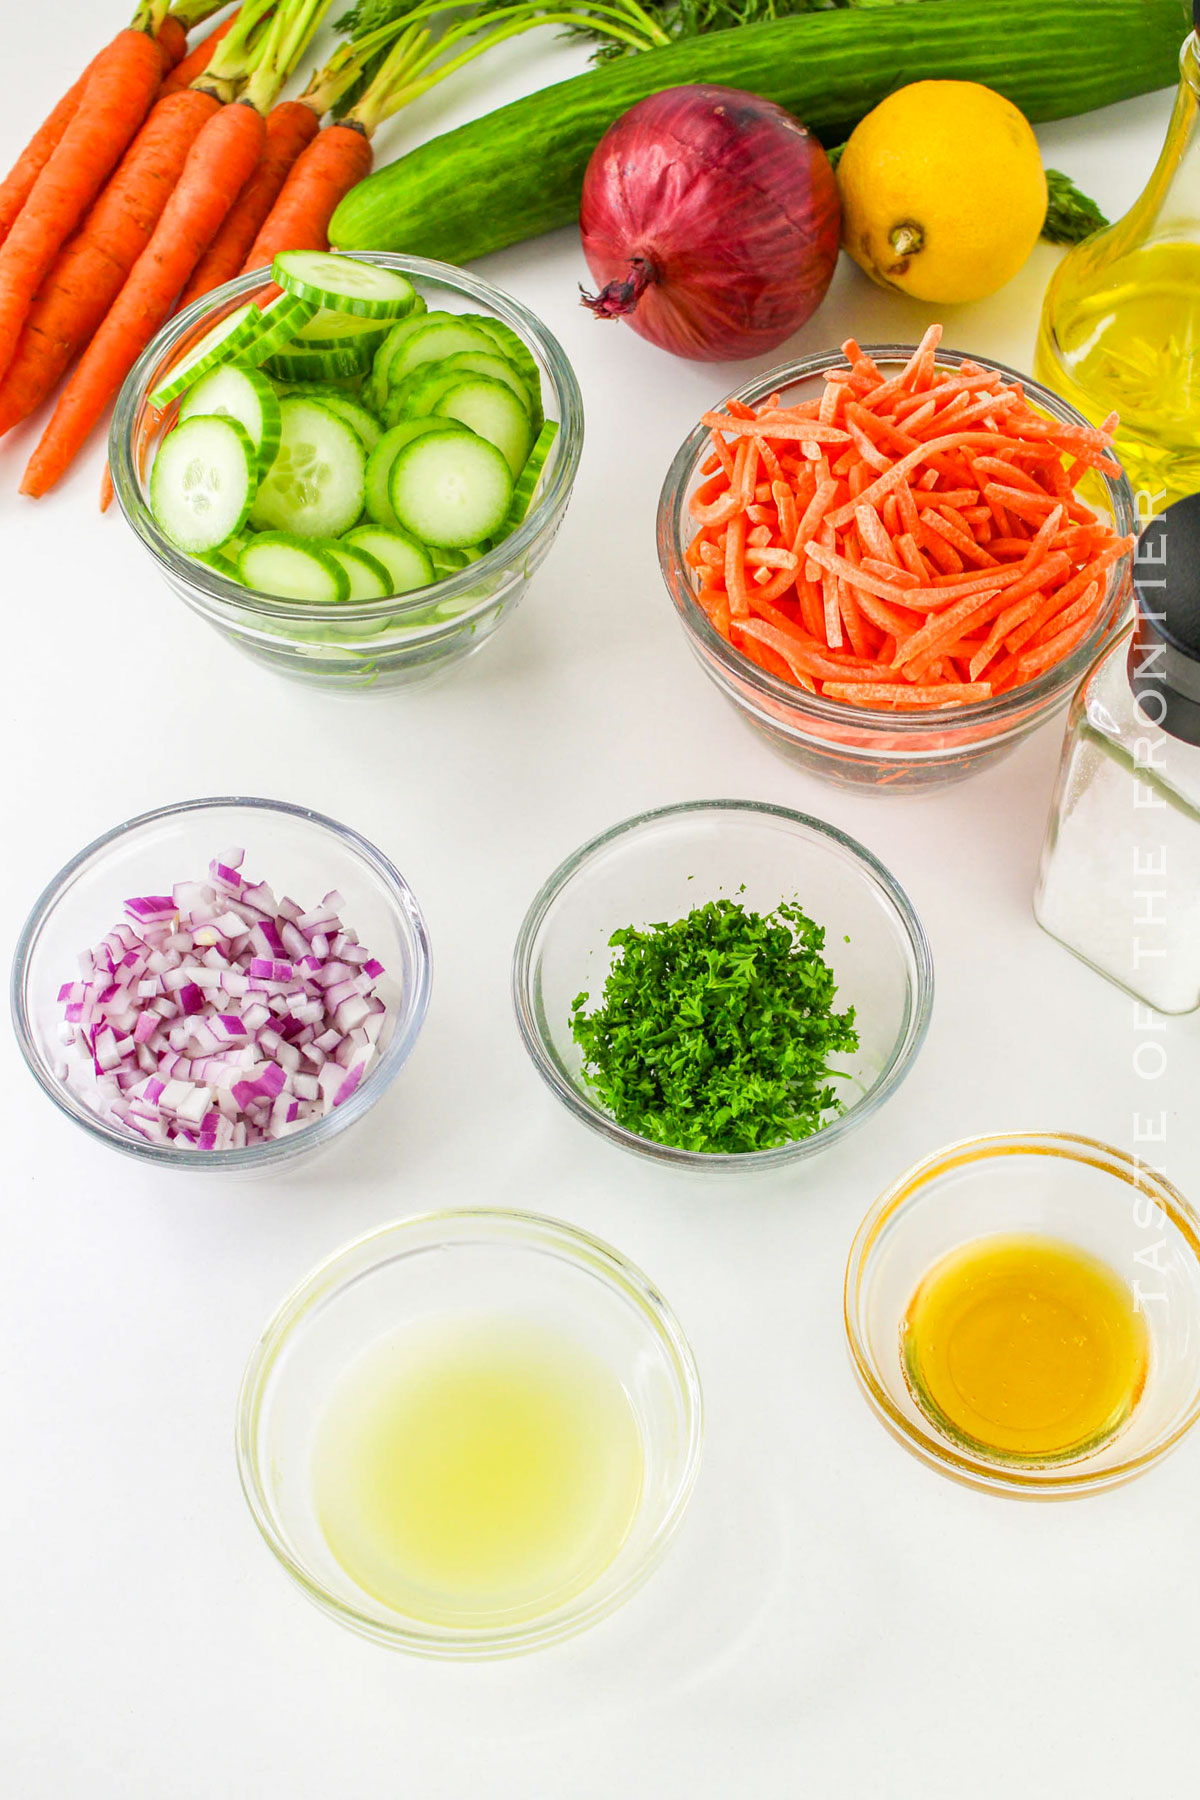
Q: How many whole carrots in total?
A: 7